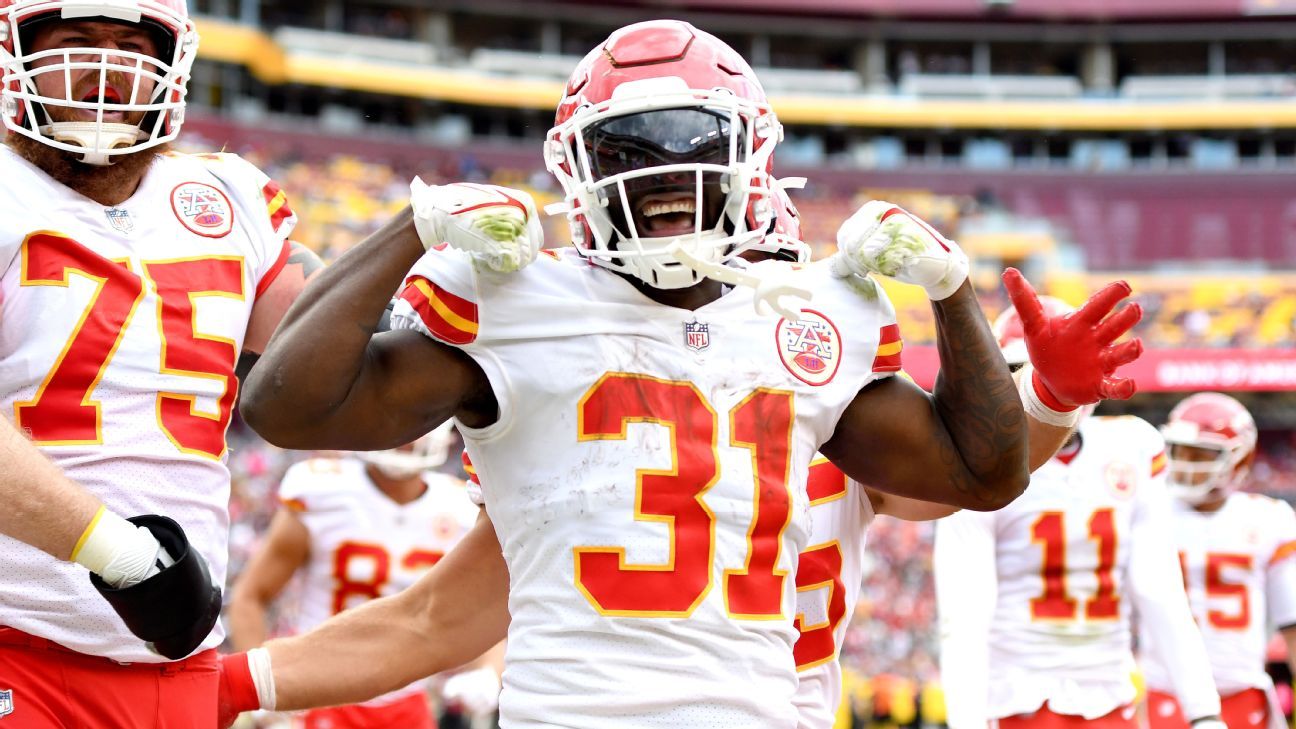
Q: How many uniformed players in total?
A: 6